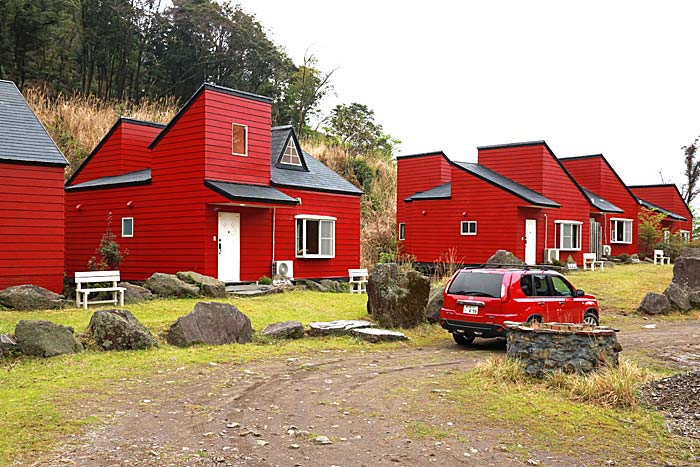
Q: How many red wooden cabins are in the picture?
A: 5